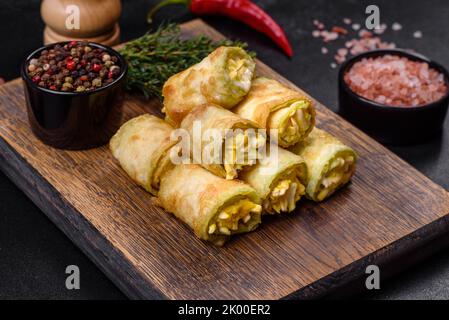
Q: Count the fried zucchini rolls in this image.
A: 7